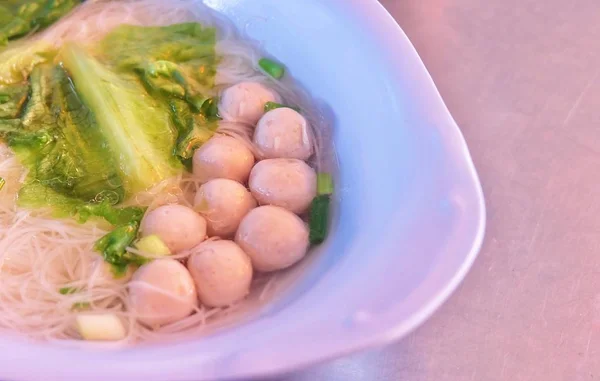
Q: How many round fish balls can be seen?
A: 9